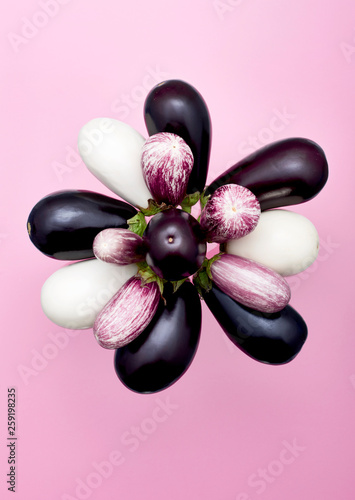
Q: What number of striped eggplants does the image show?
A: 5